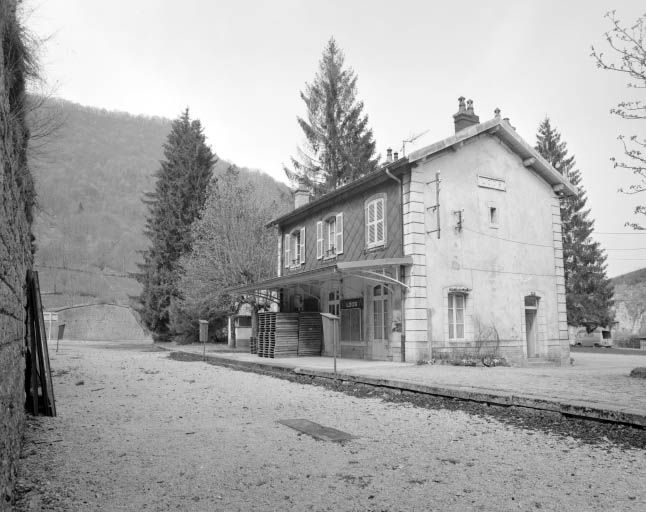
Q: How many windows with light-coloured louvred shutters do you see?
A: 3